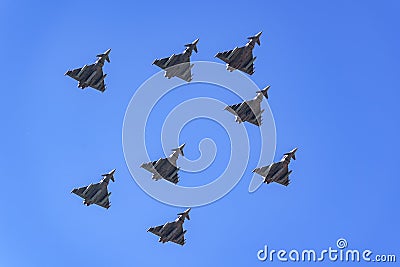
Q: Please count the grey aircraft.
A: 8